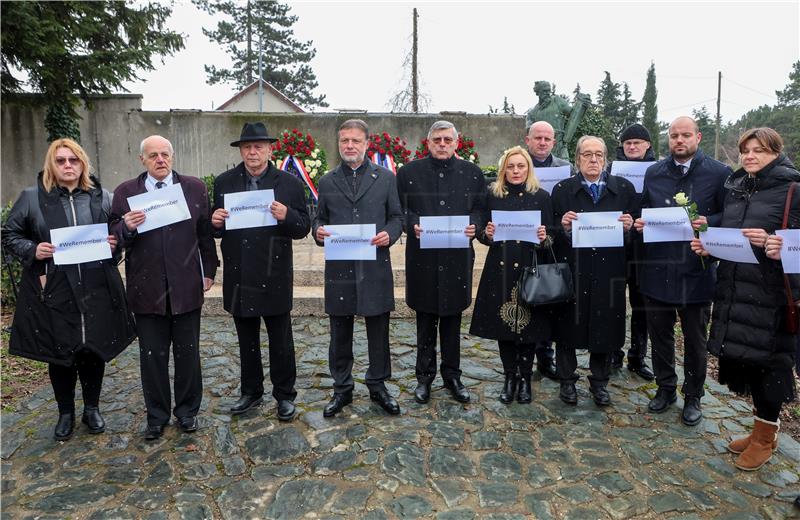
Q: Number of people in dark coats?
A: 11